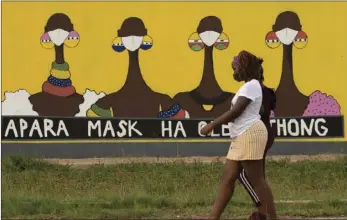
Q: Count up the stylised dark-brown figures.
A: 4